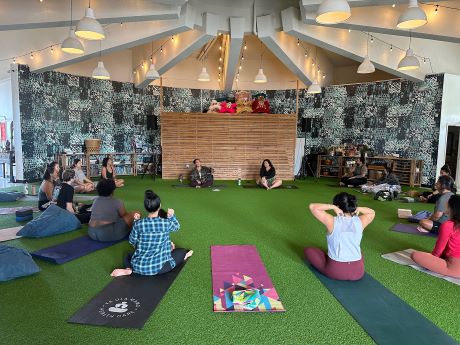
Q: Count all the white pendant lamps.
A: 11